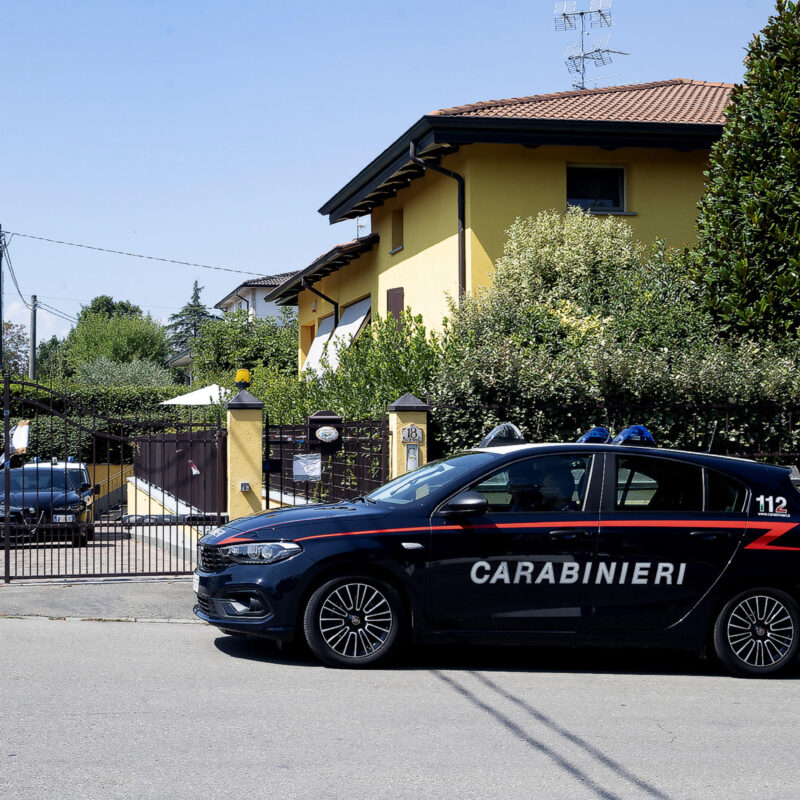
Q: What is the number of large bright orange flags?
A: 0